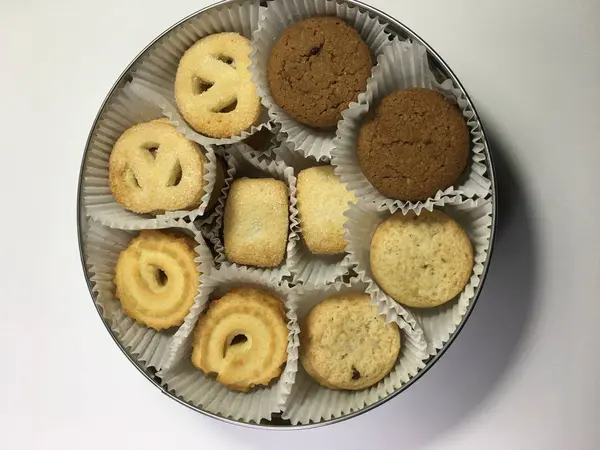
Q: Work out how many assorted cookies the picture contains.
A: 10